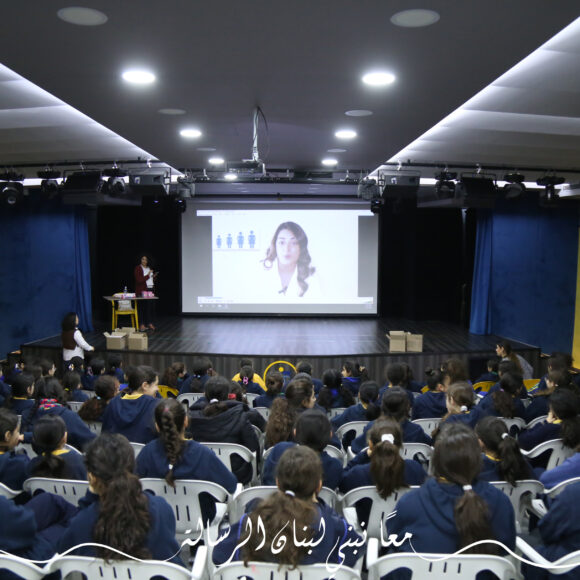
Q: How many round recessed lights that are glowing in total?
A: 7